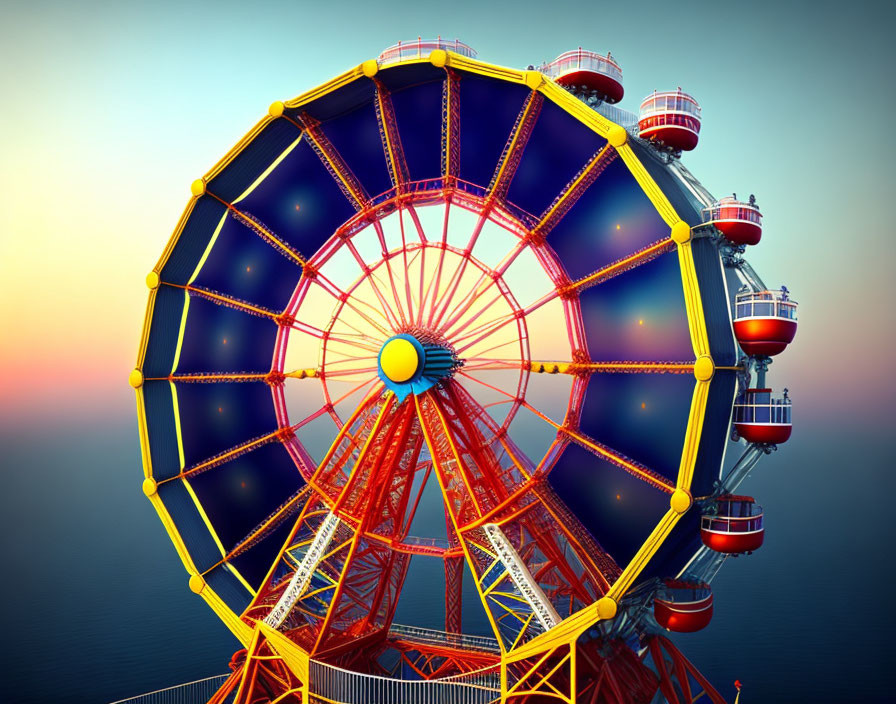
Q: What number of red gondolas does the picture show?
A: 7